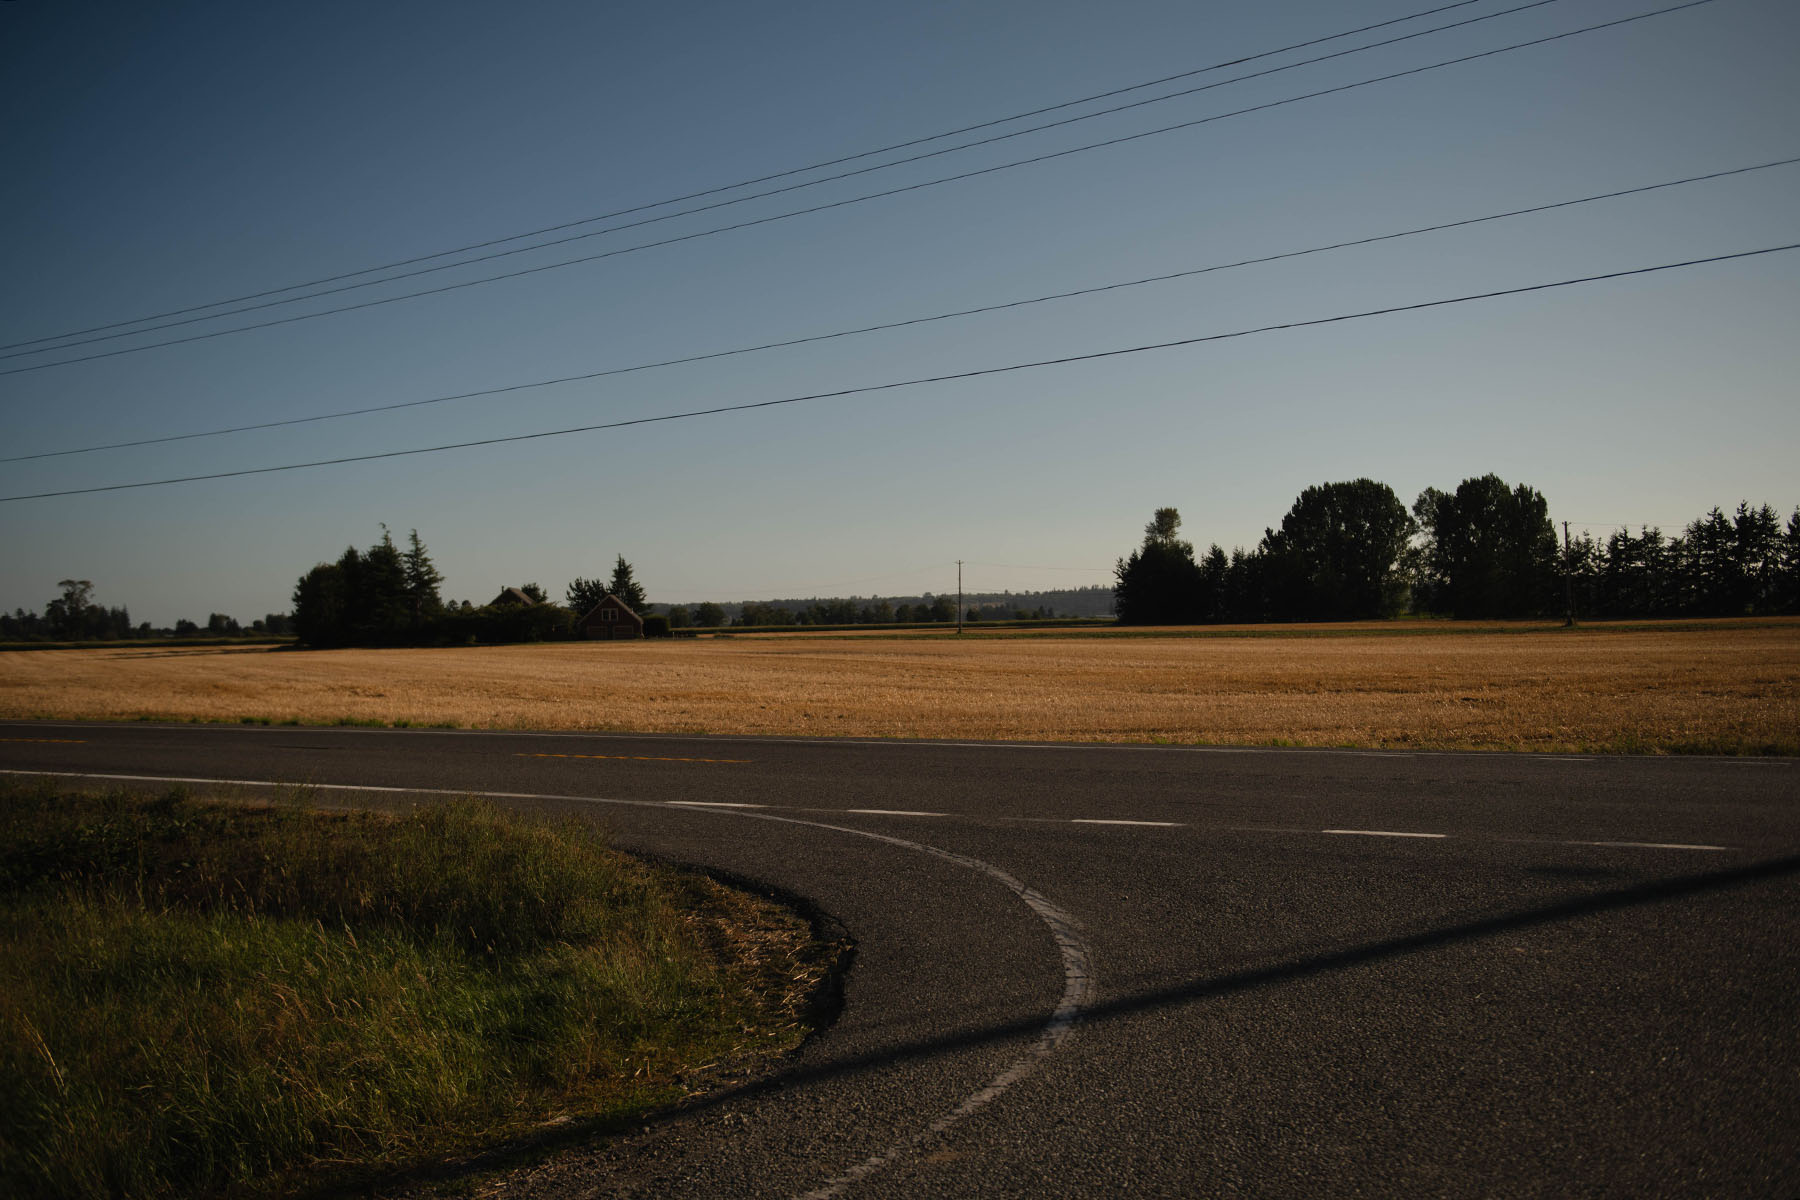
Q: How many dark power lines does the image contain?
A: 5